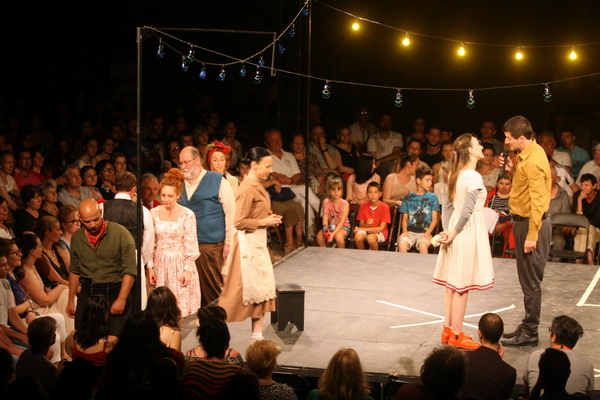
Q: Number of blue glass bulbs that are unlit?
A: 9